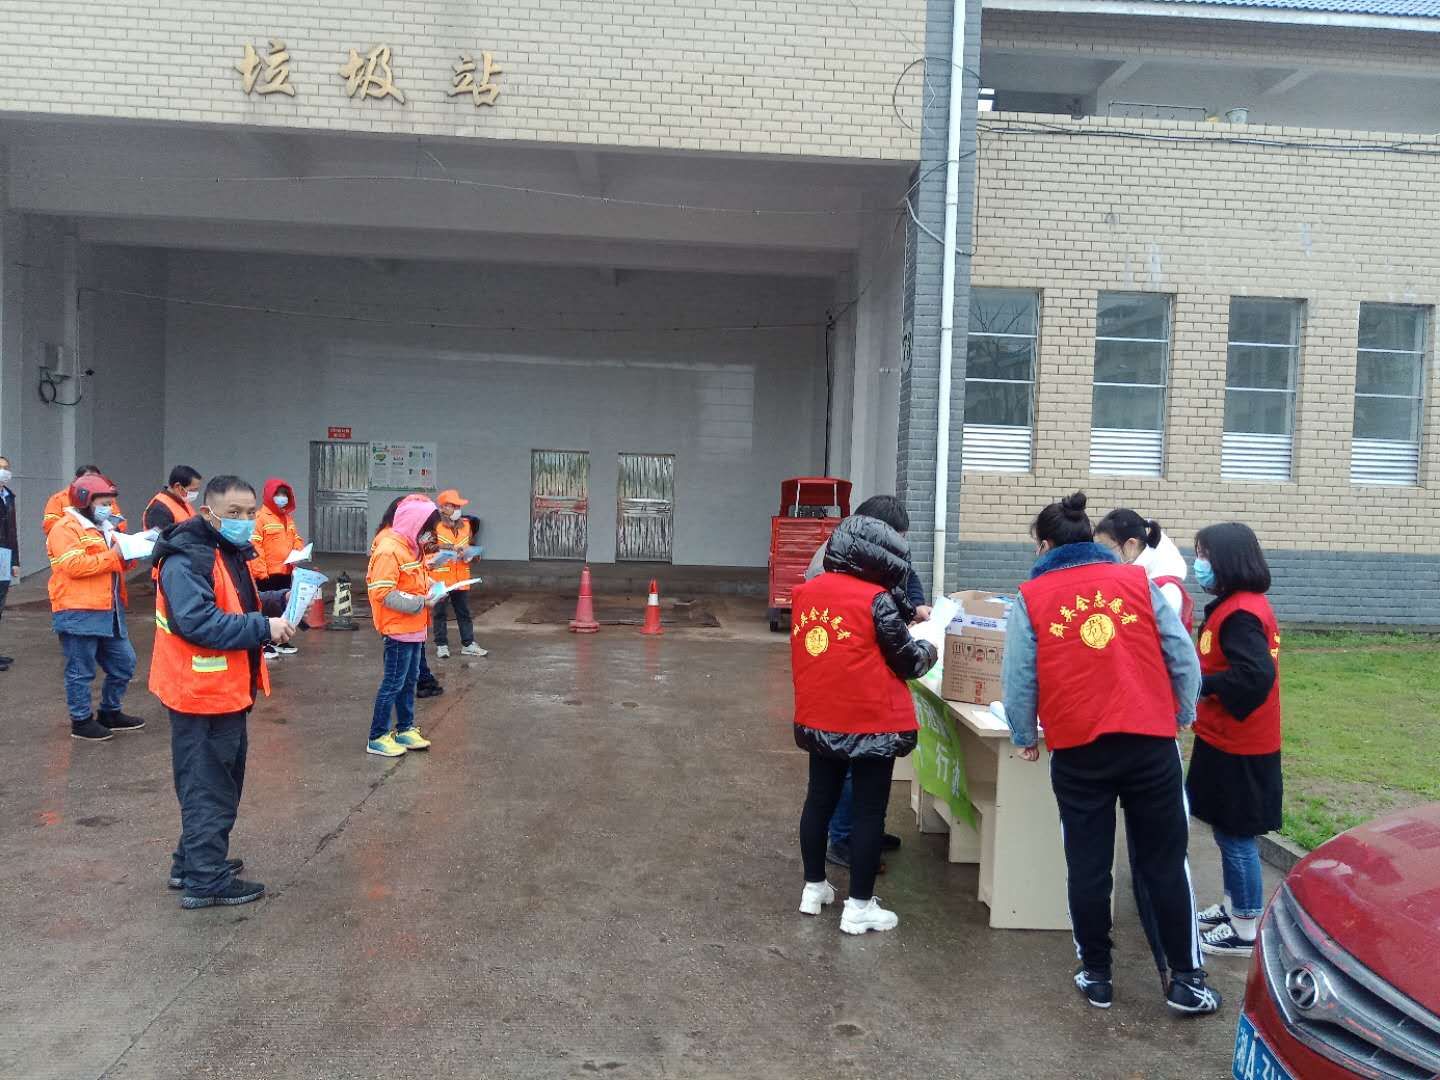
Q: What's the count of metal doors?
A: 3